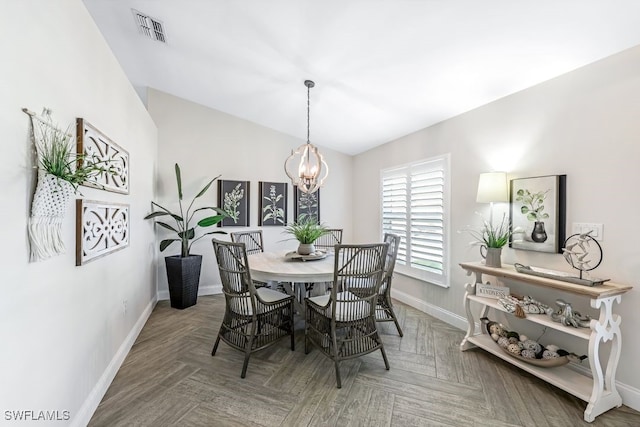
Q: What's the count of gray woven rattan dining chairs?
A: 5